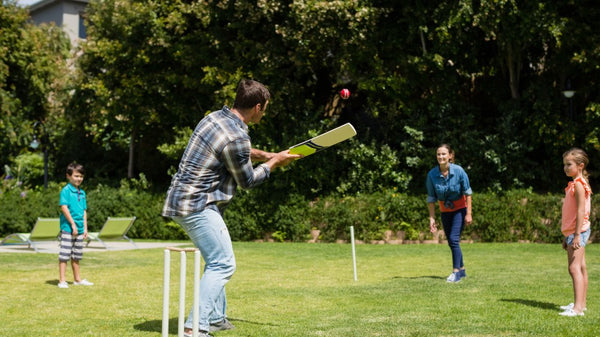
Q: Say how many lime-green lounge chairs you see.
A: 2